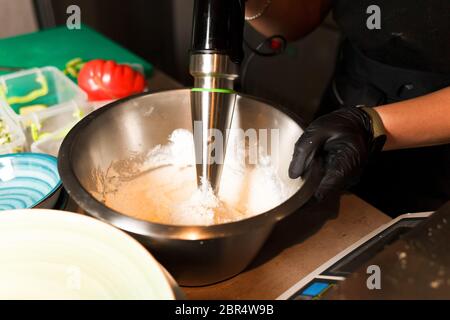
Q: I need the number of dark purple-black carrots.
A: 0